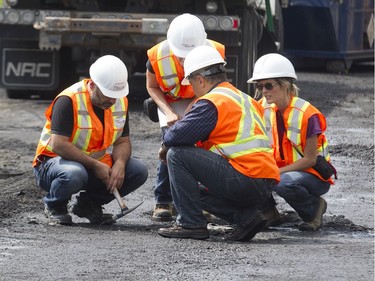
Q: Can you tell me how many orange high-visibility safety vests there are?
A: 4